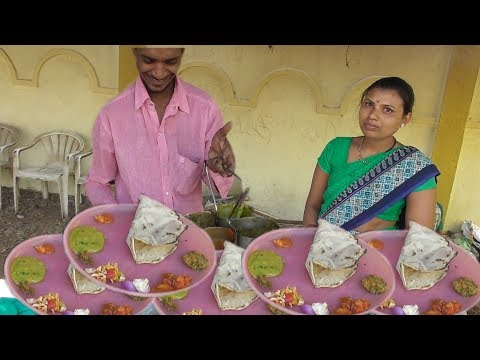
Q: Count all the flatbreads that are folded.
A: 5